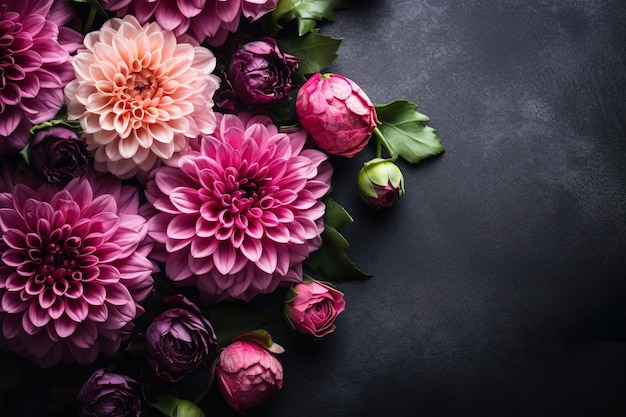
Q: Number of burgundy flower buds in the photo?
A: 4